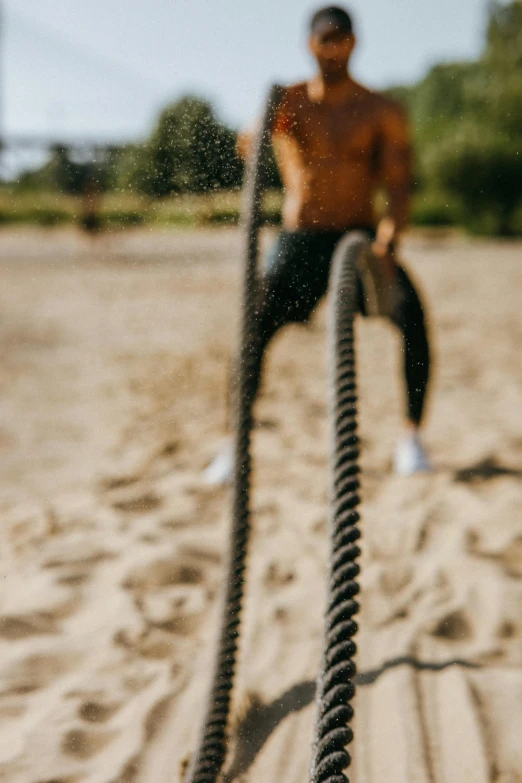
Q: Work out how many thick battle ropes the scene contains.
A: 2